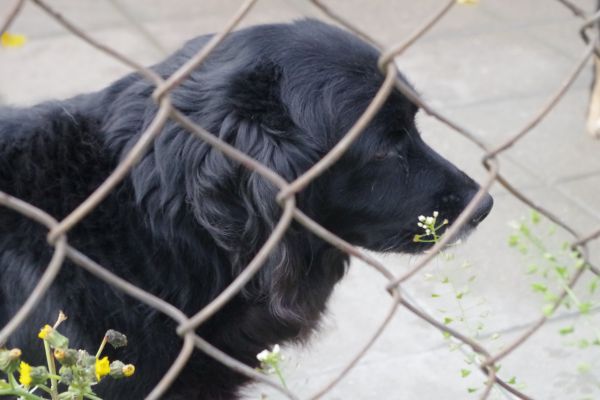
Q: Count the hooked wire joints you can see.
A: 10